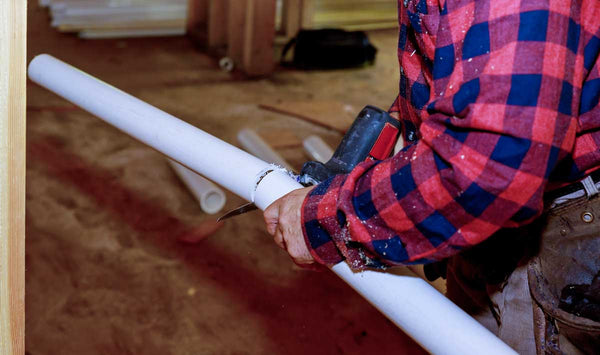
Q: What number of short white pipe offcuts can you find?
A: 3